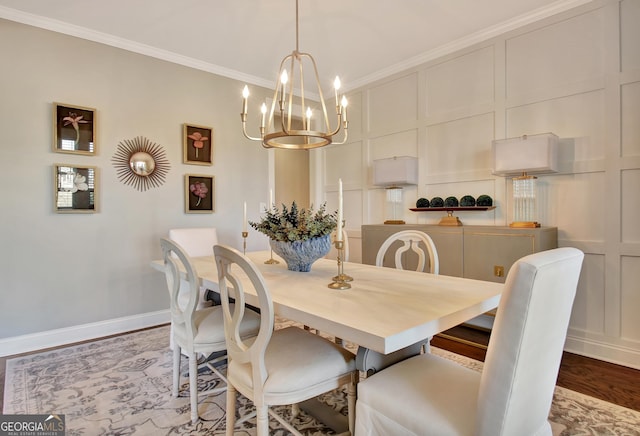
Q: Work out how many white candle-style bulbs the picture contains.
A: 6